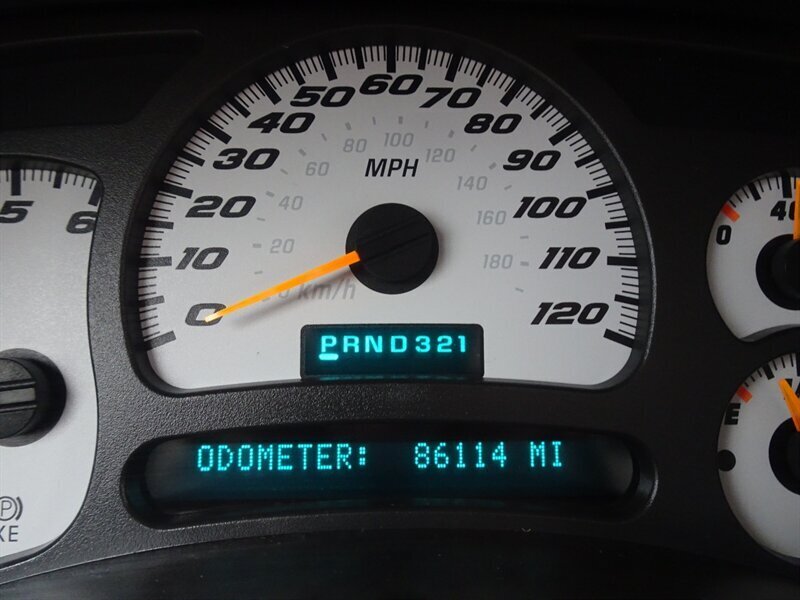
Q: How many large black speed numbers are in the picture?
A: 13